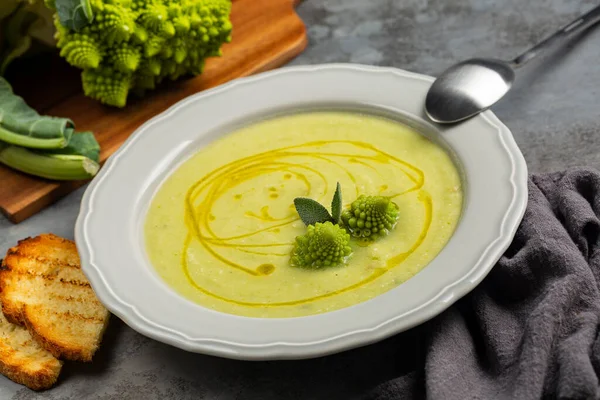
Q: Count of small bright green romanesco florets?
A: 2